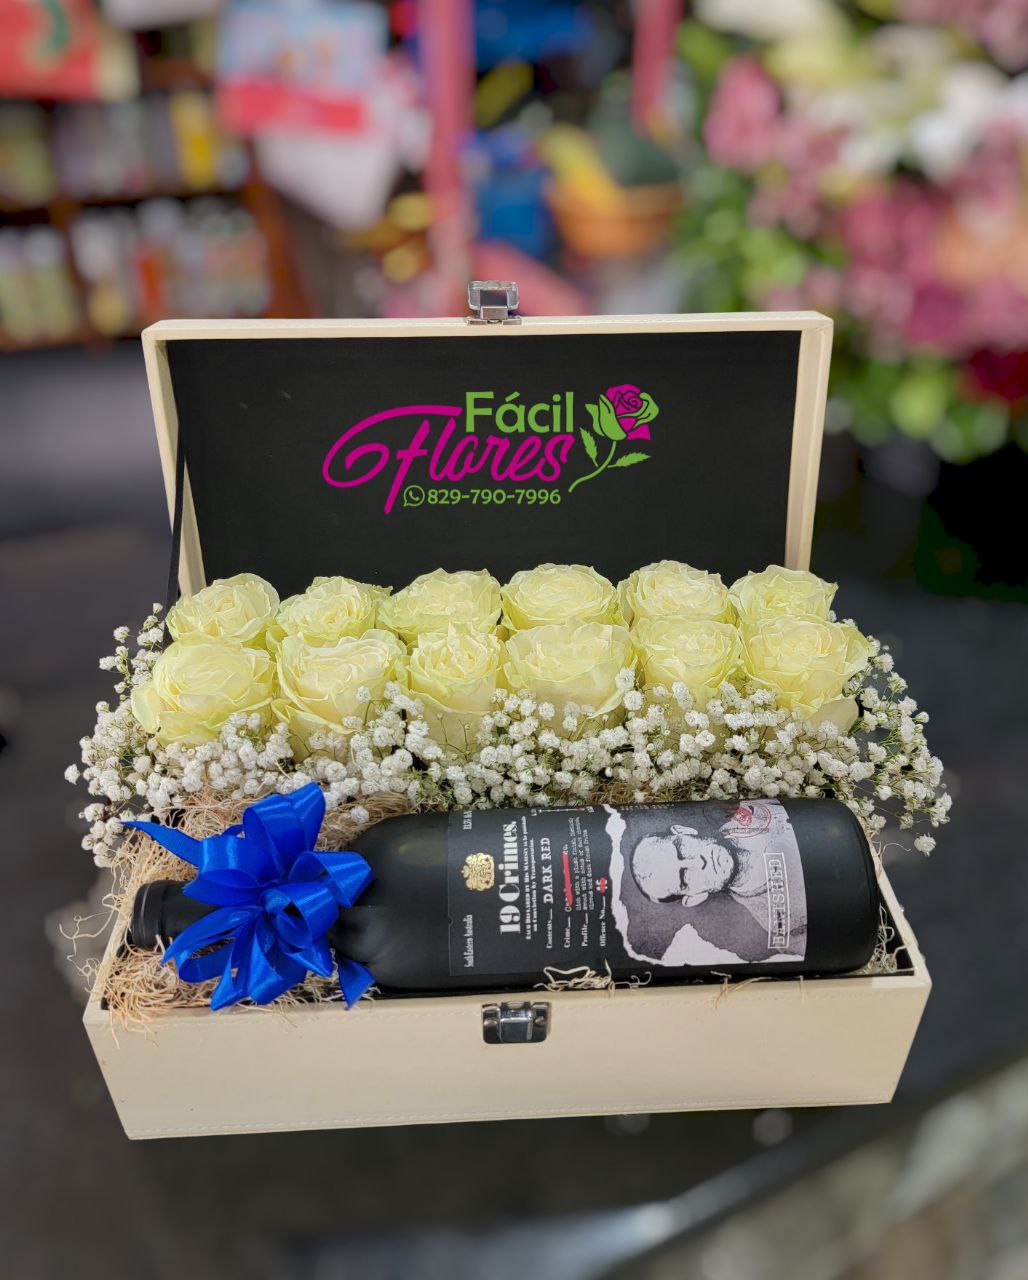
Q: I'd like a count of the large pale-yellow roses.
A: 12